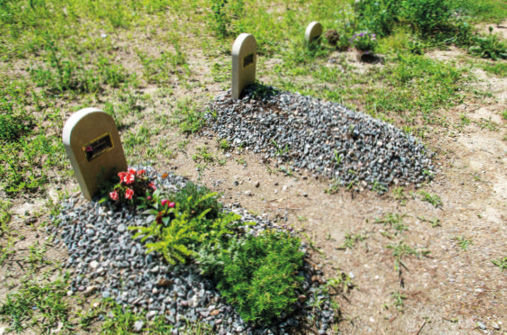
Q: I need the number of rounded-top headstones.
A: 3